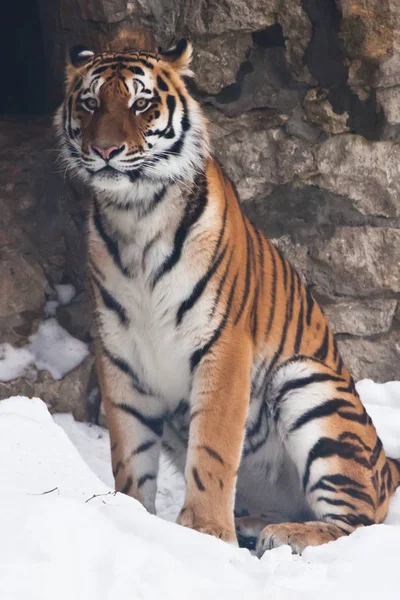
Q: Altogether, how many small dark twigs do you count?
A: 2